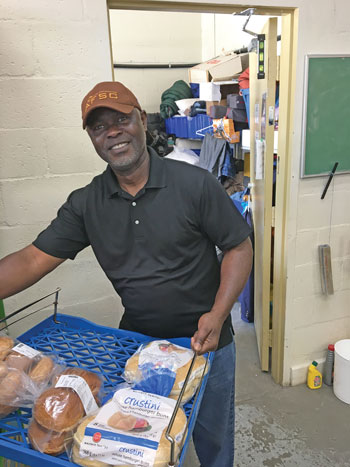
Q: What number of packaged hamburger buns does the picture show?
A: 2